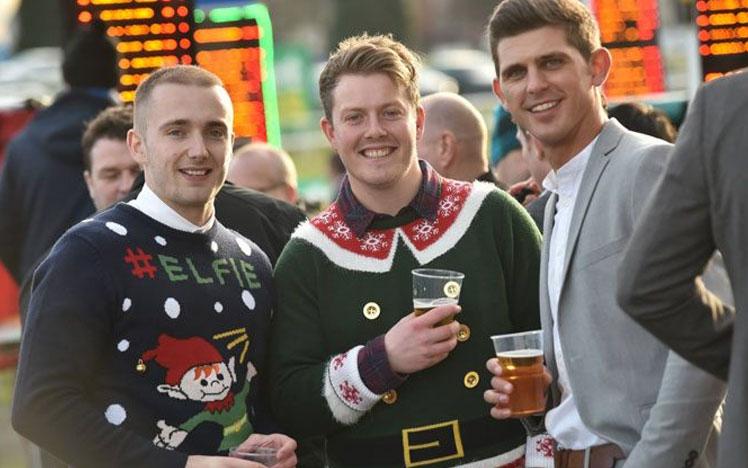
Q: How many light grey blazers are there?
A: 1